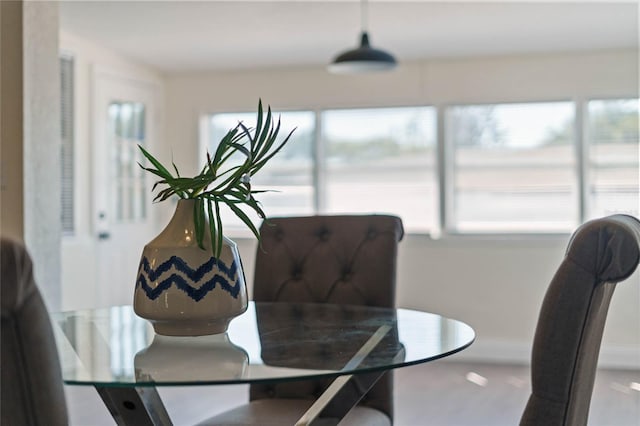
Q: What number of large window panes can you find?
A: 4